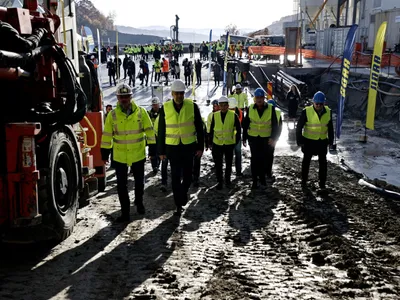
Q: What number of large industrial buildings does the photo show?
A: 1